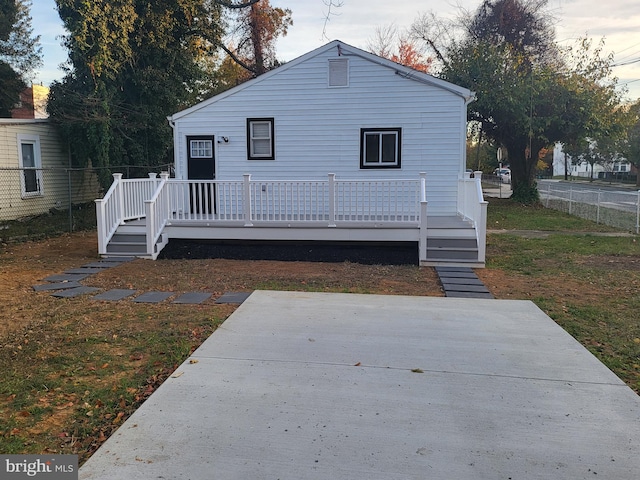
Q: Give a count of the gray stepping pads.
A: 15